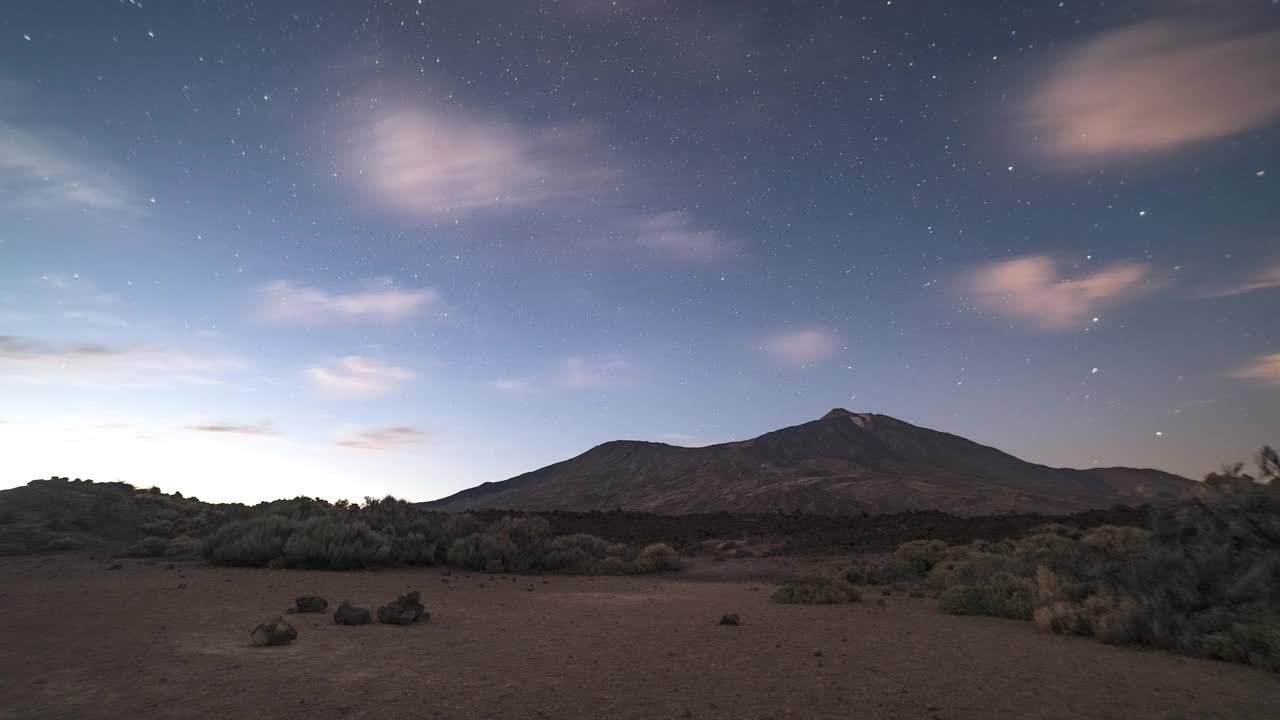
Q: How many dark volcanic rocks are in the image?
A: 5